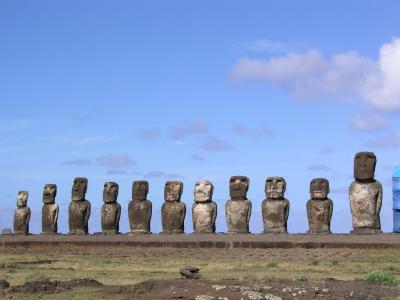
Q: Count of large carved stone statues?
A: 11